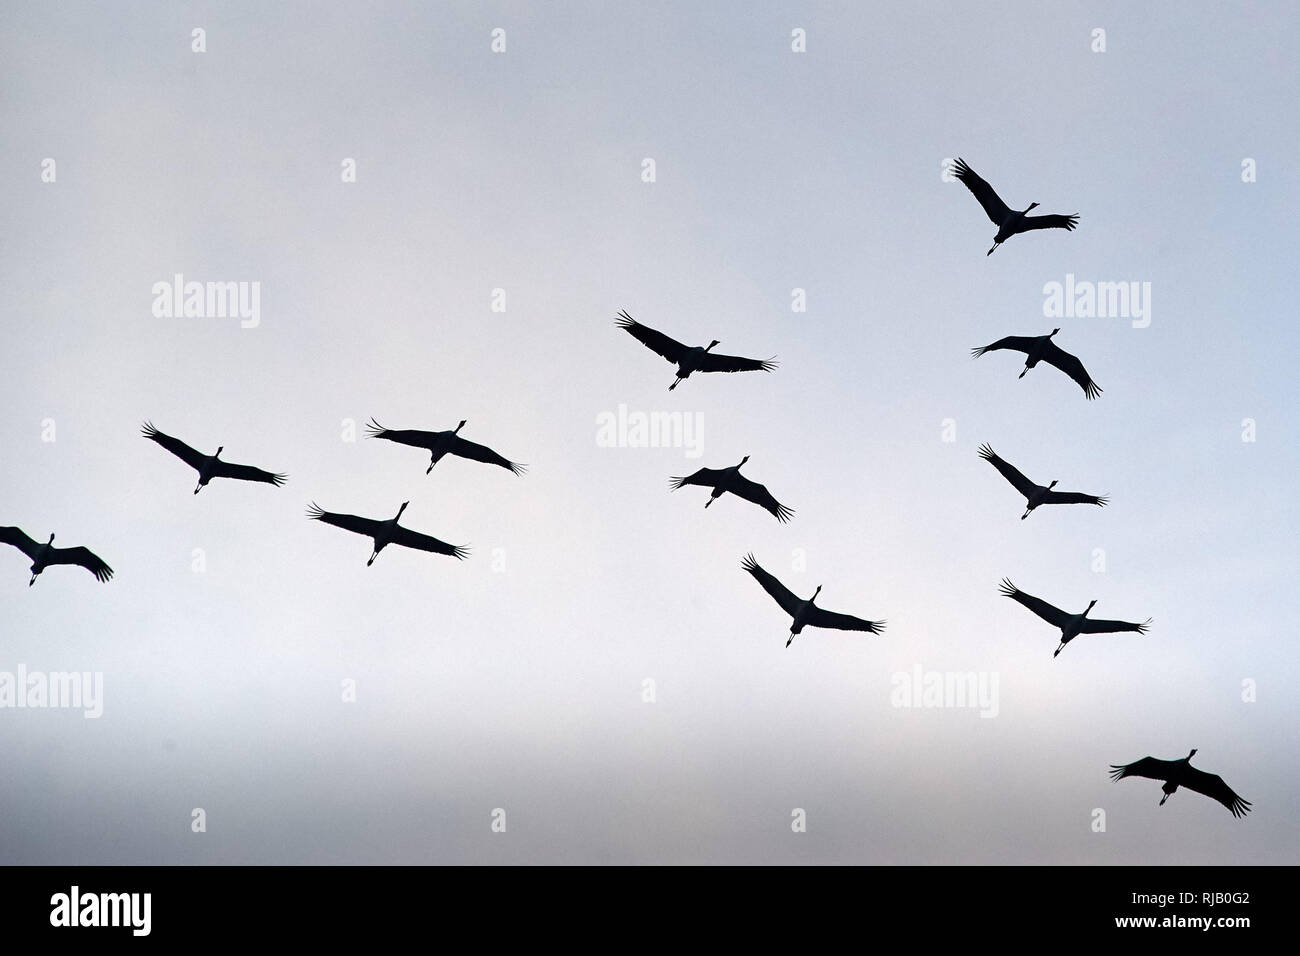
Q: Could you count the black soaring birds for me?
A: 12